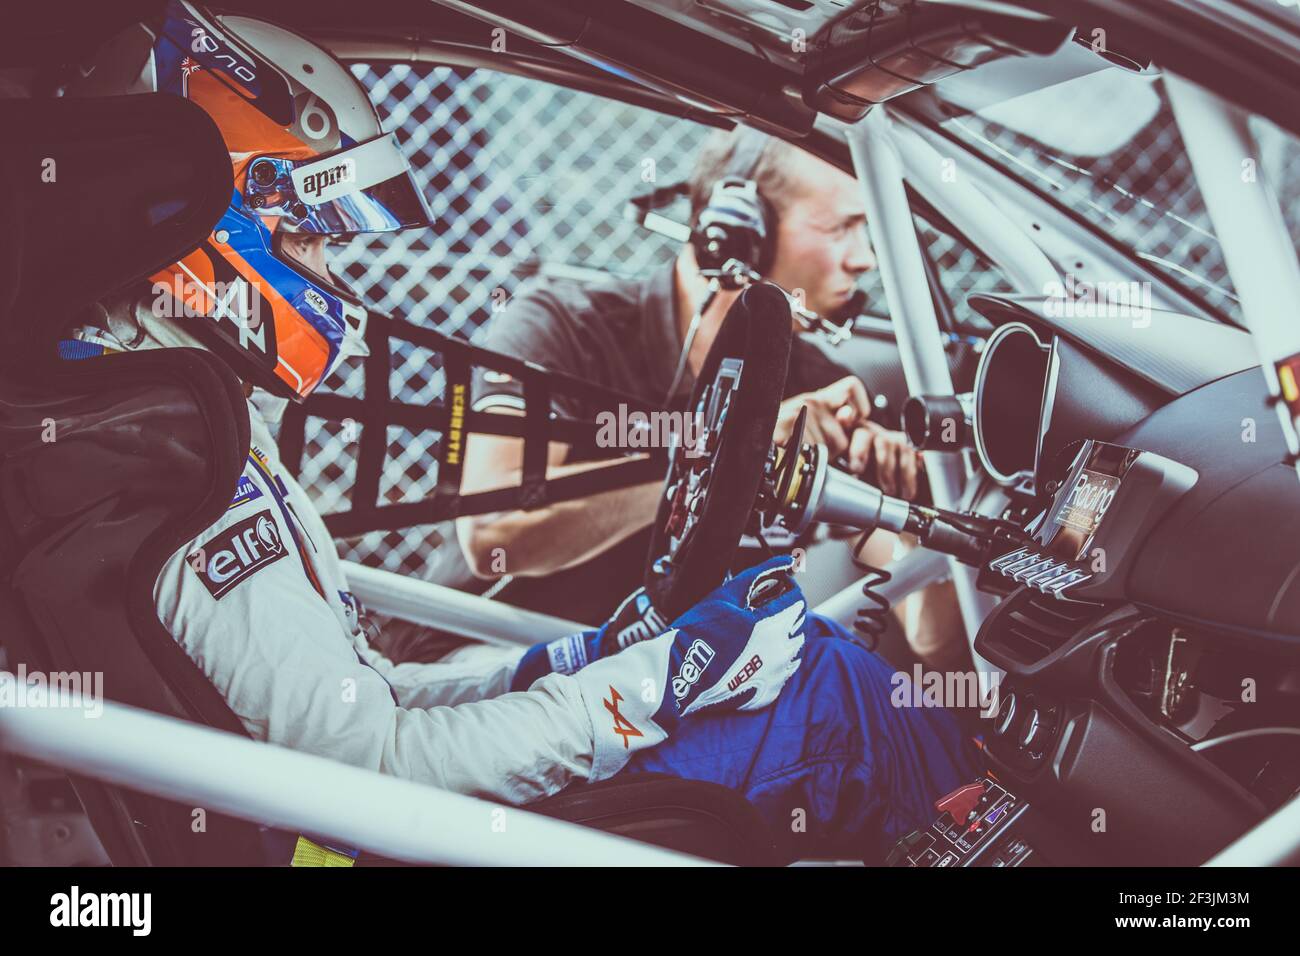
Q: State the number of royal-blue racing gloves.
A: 2